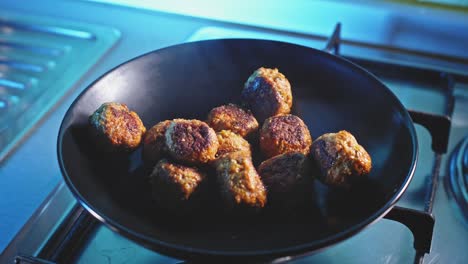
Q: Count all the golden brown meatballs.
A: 11